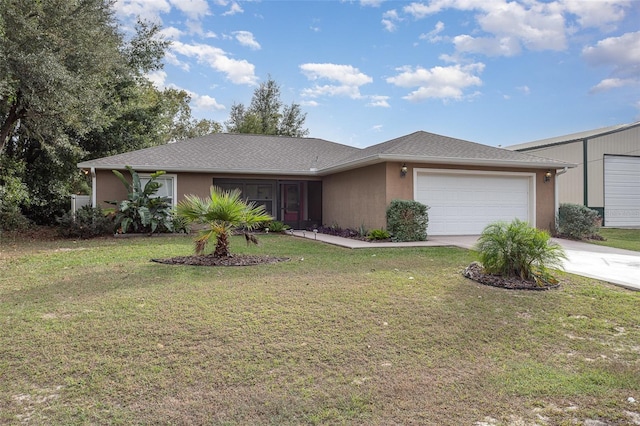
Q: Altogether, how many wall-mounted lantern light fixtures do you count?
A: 2